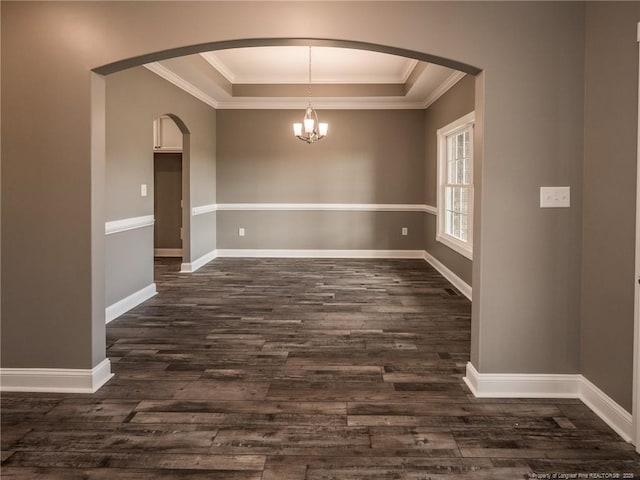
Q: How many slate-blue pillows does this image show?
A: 0